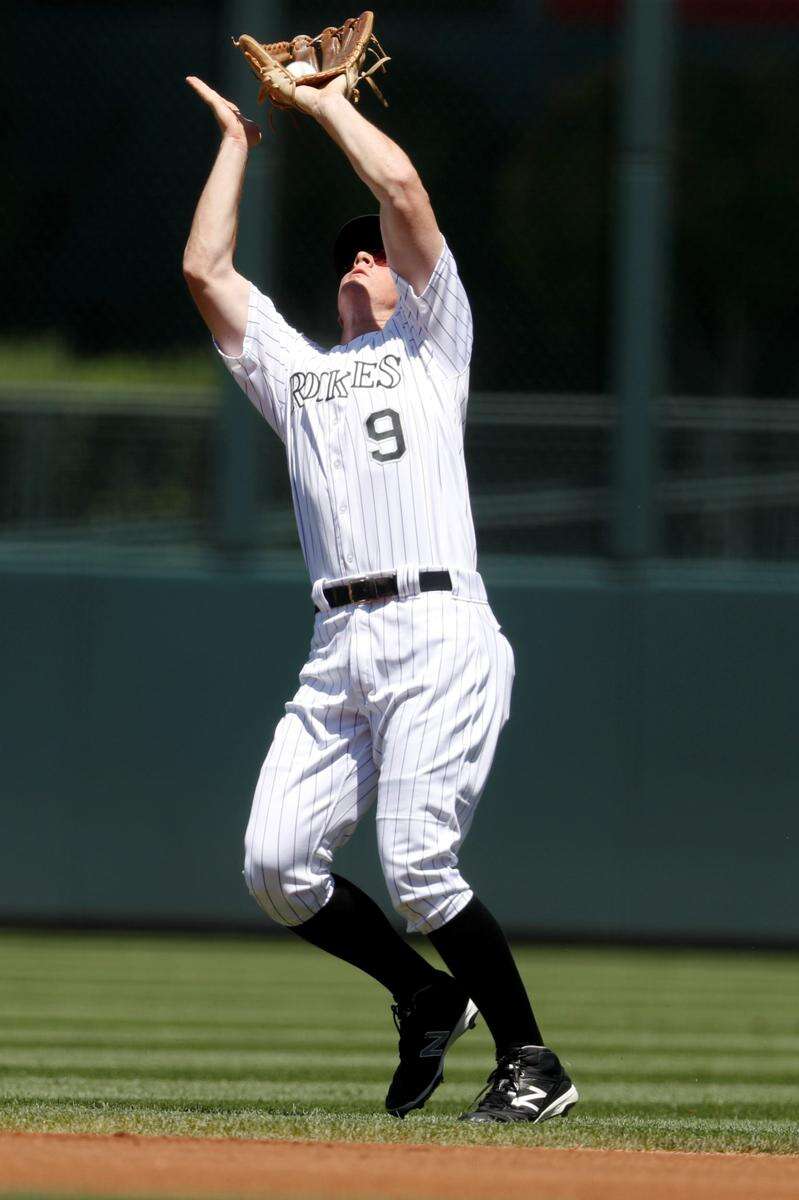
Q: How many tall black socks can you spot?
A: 2